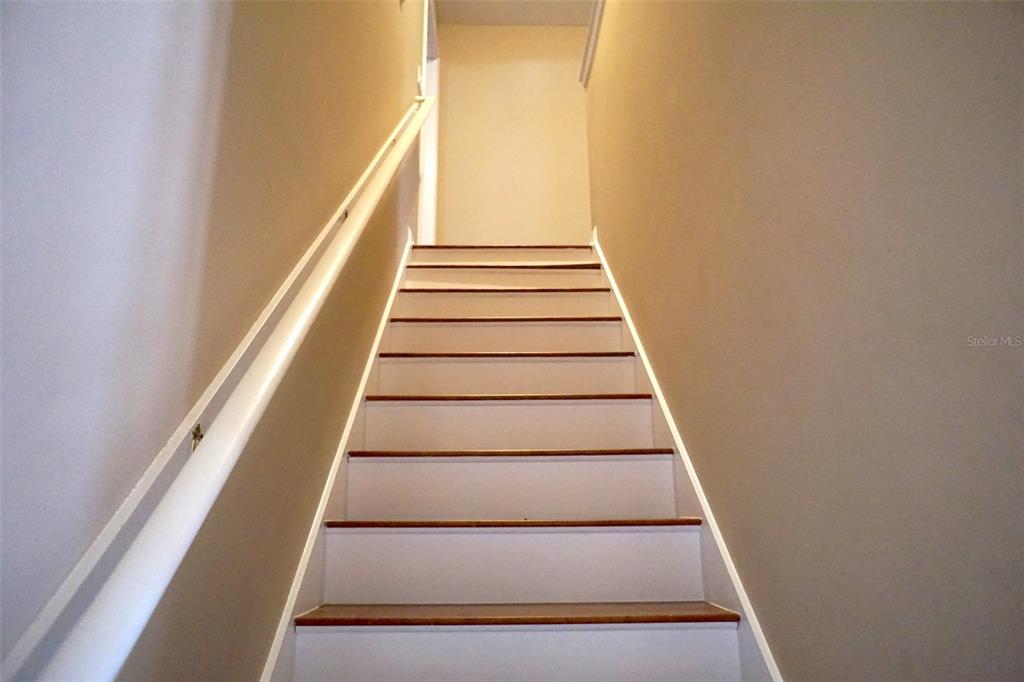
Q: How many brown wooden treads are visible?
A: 9